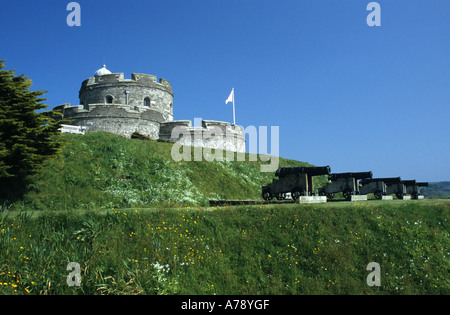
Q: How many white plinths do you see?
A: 5